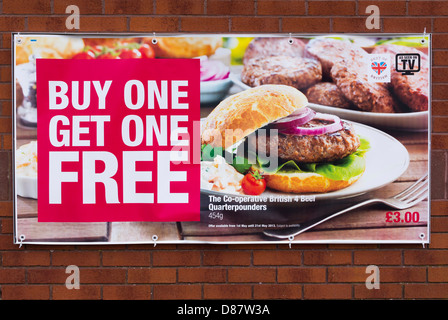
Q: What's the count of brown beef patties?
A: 7